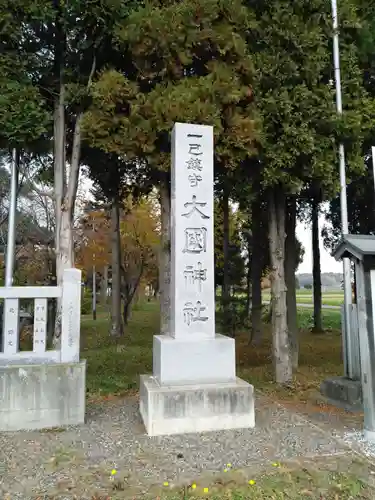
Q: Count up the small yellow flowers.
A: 8